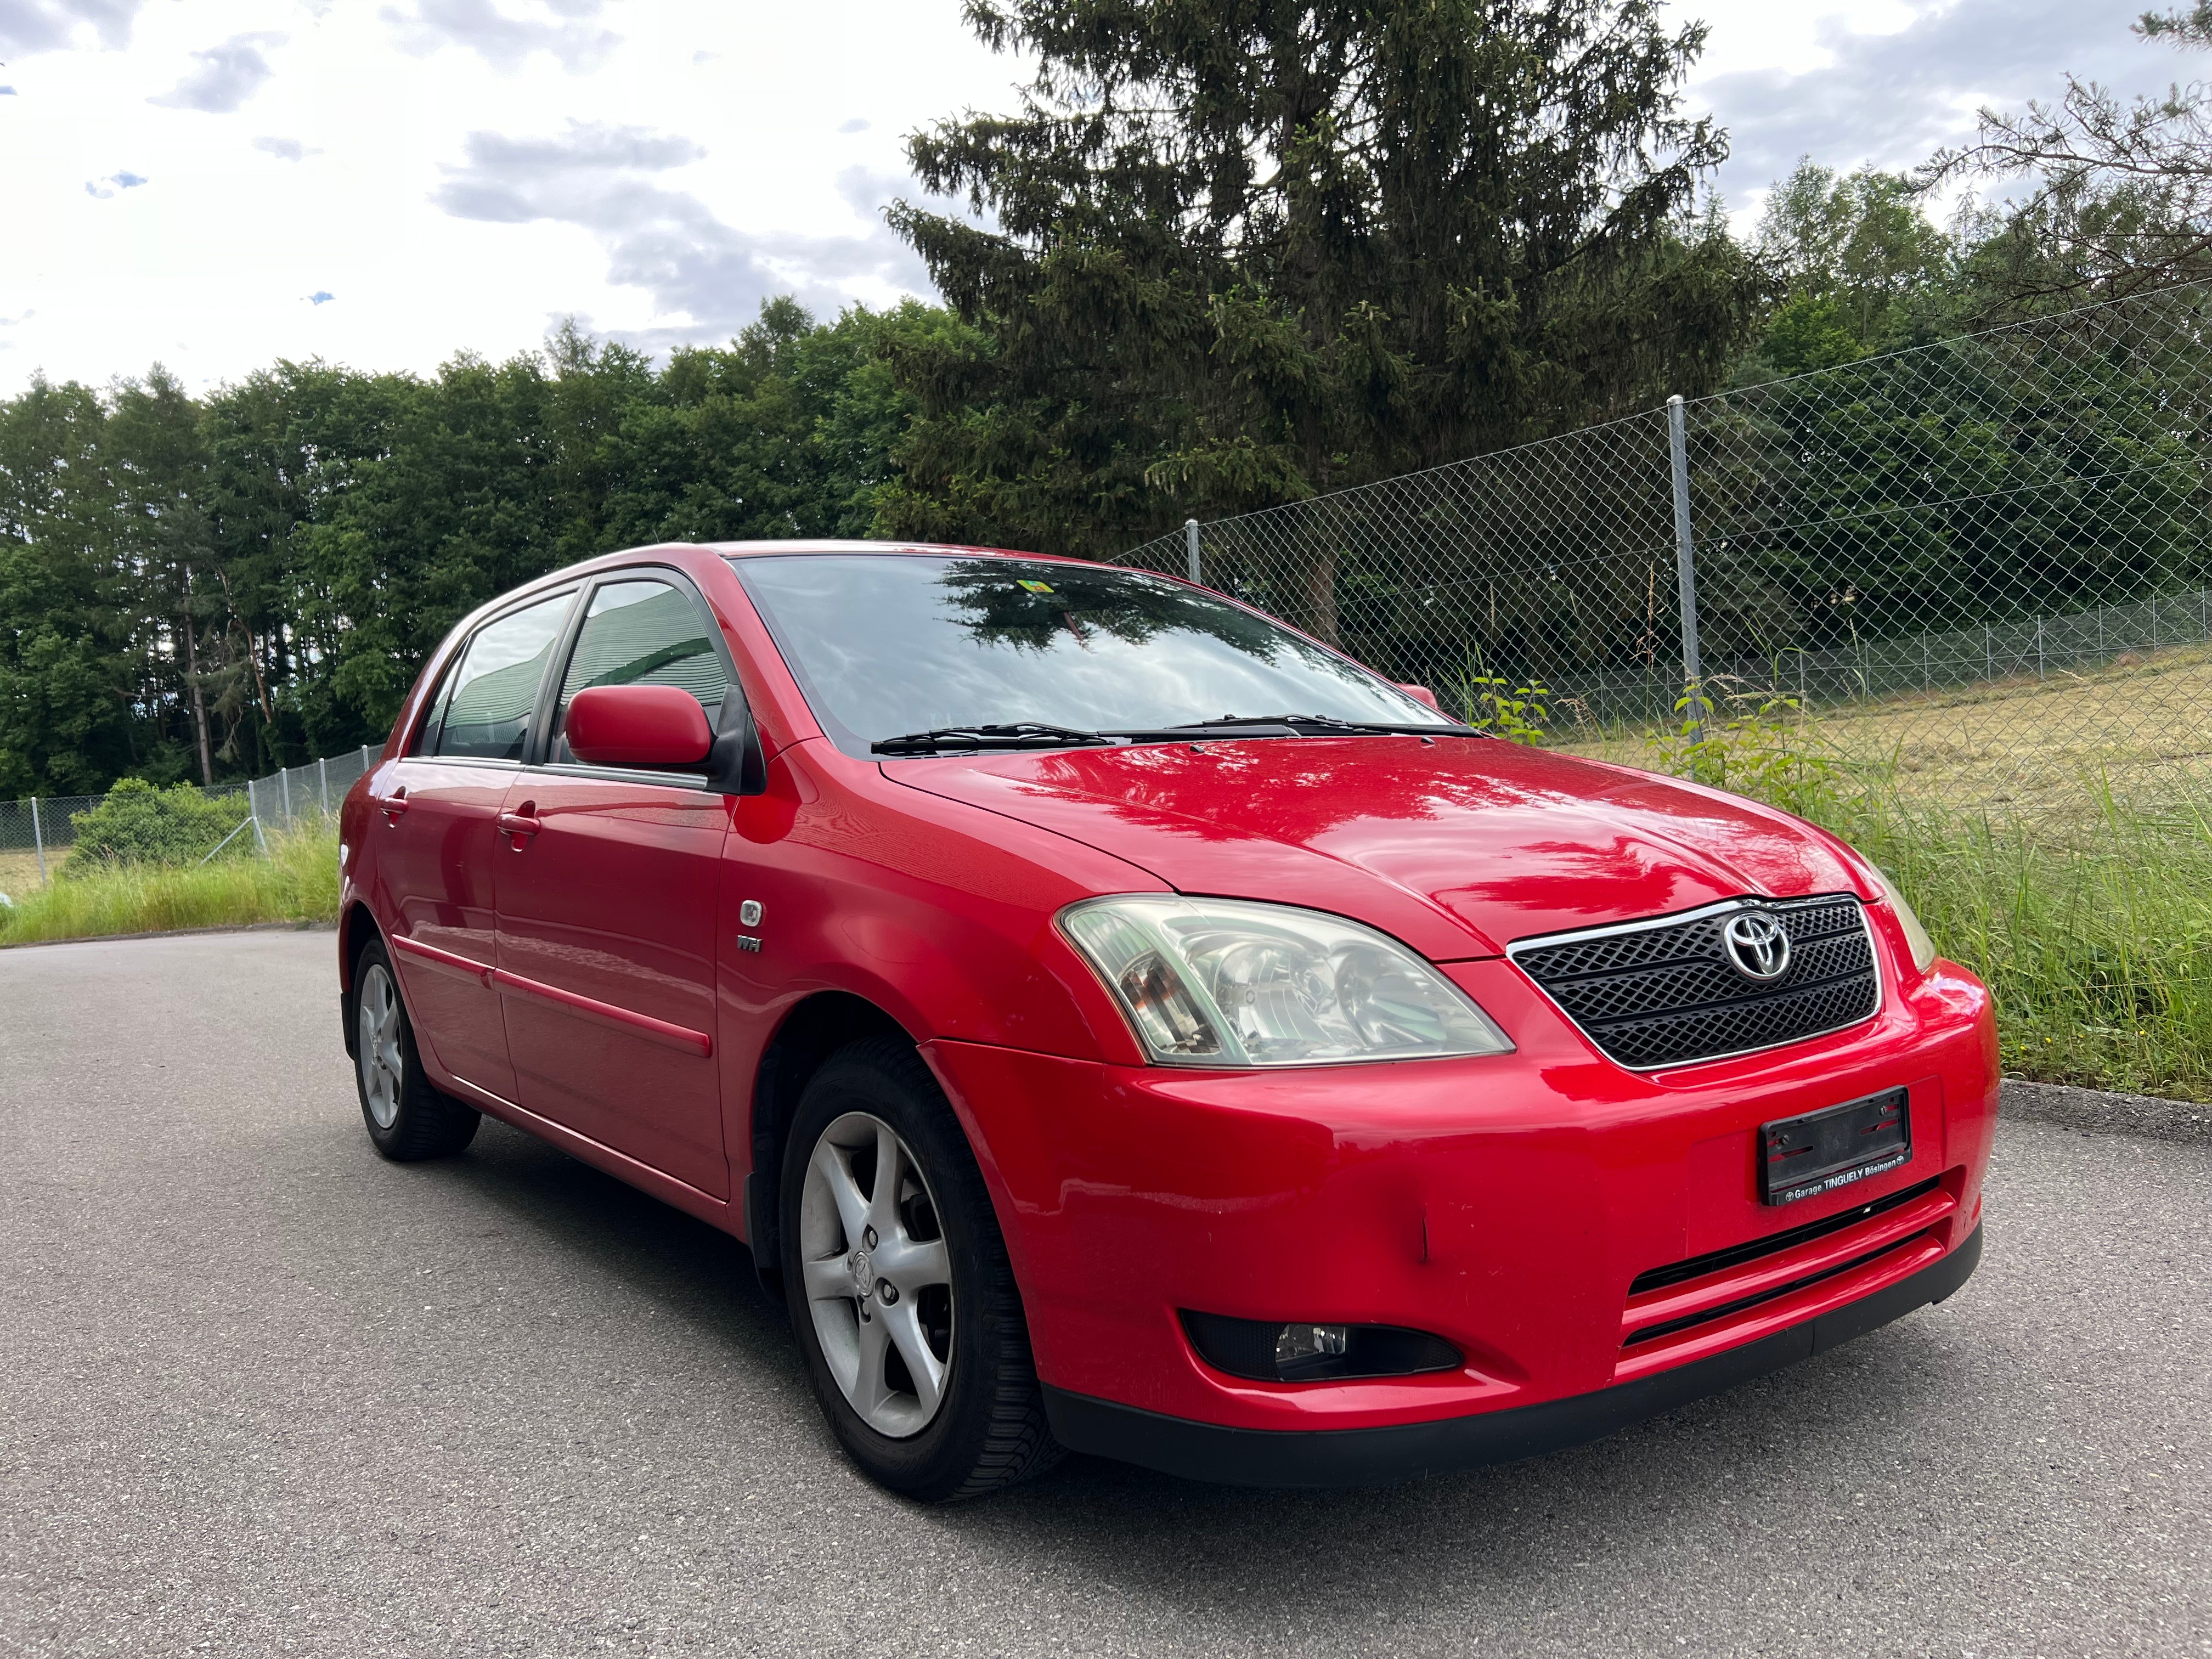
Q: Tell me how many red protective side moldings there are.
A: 2